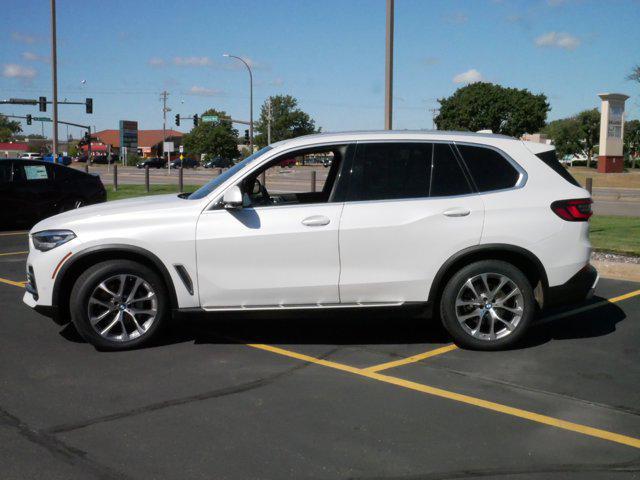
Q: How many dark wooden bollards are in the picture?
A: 8